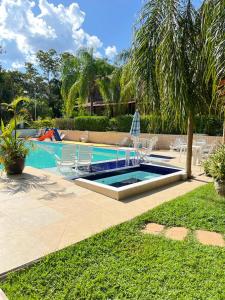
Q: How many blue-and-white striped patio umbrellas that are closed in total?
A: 1